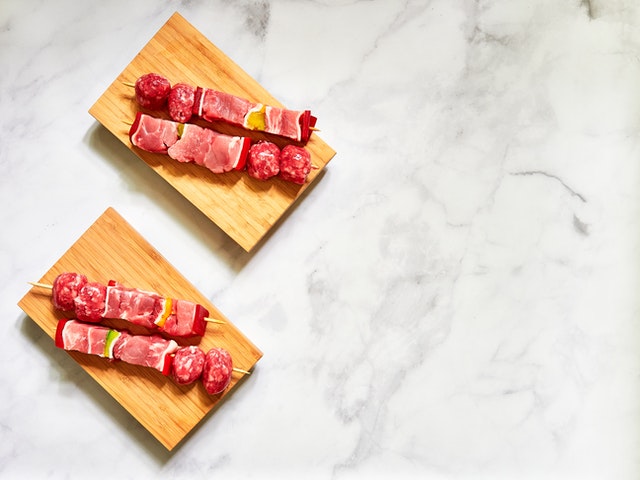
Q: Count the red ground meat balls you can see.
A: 8